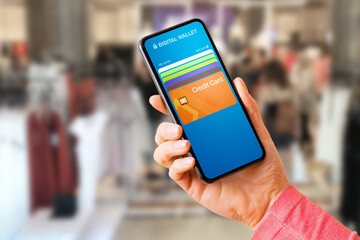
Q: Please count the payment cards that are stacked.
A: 6